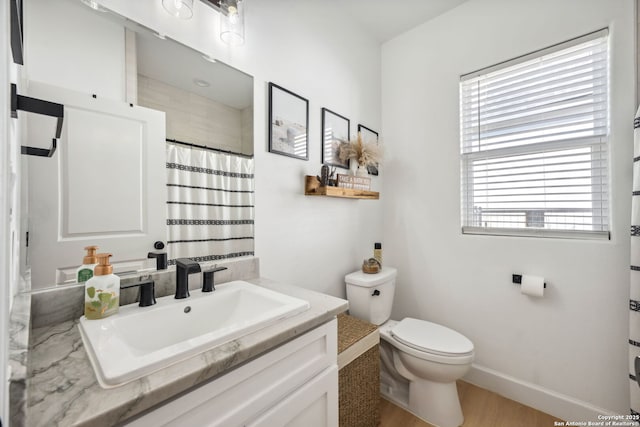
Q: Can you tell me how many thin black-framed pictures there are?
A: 3